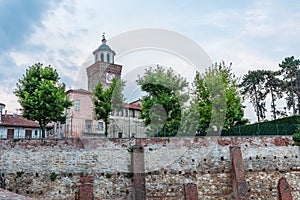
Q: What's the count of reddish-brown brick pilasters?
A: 5